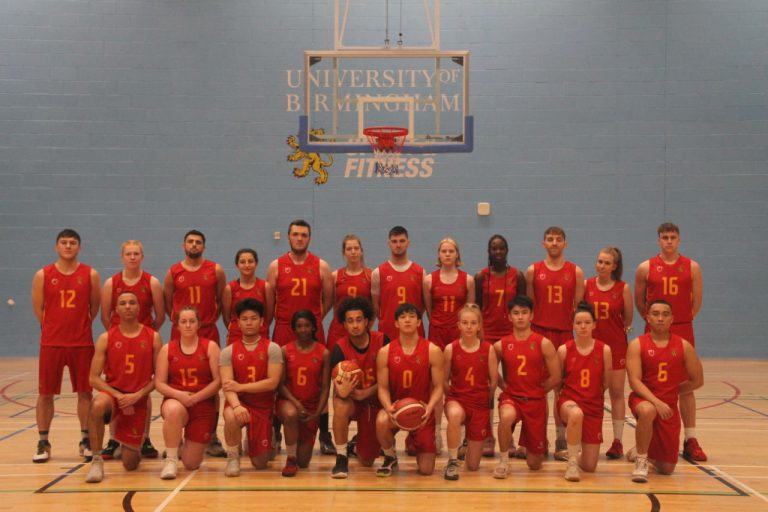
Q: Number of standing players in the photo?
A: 12